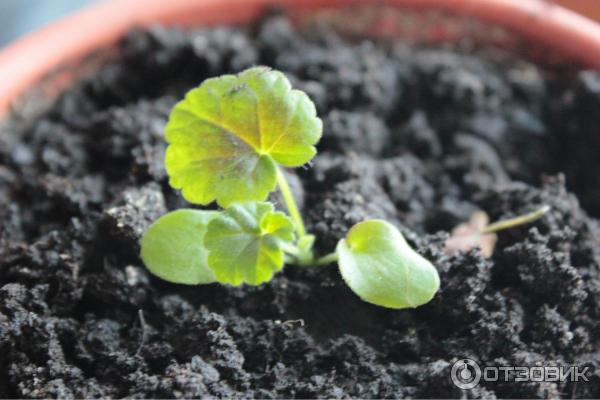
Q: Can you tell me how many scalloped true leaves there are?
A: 2